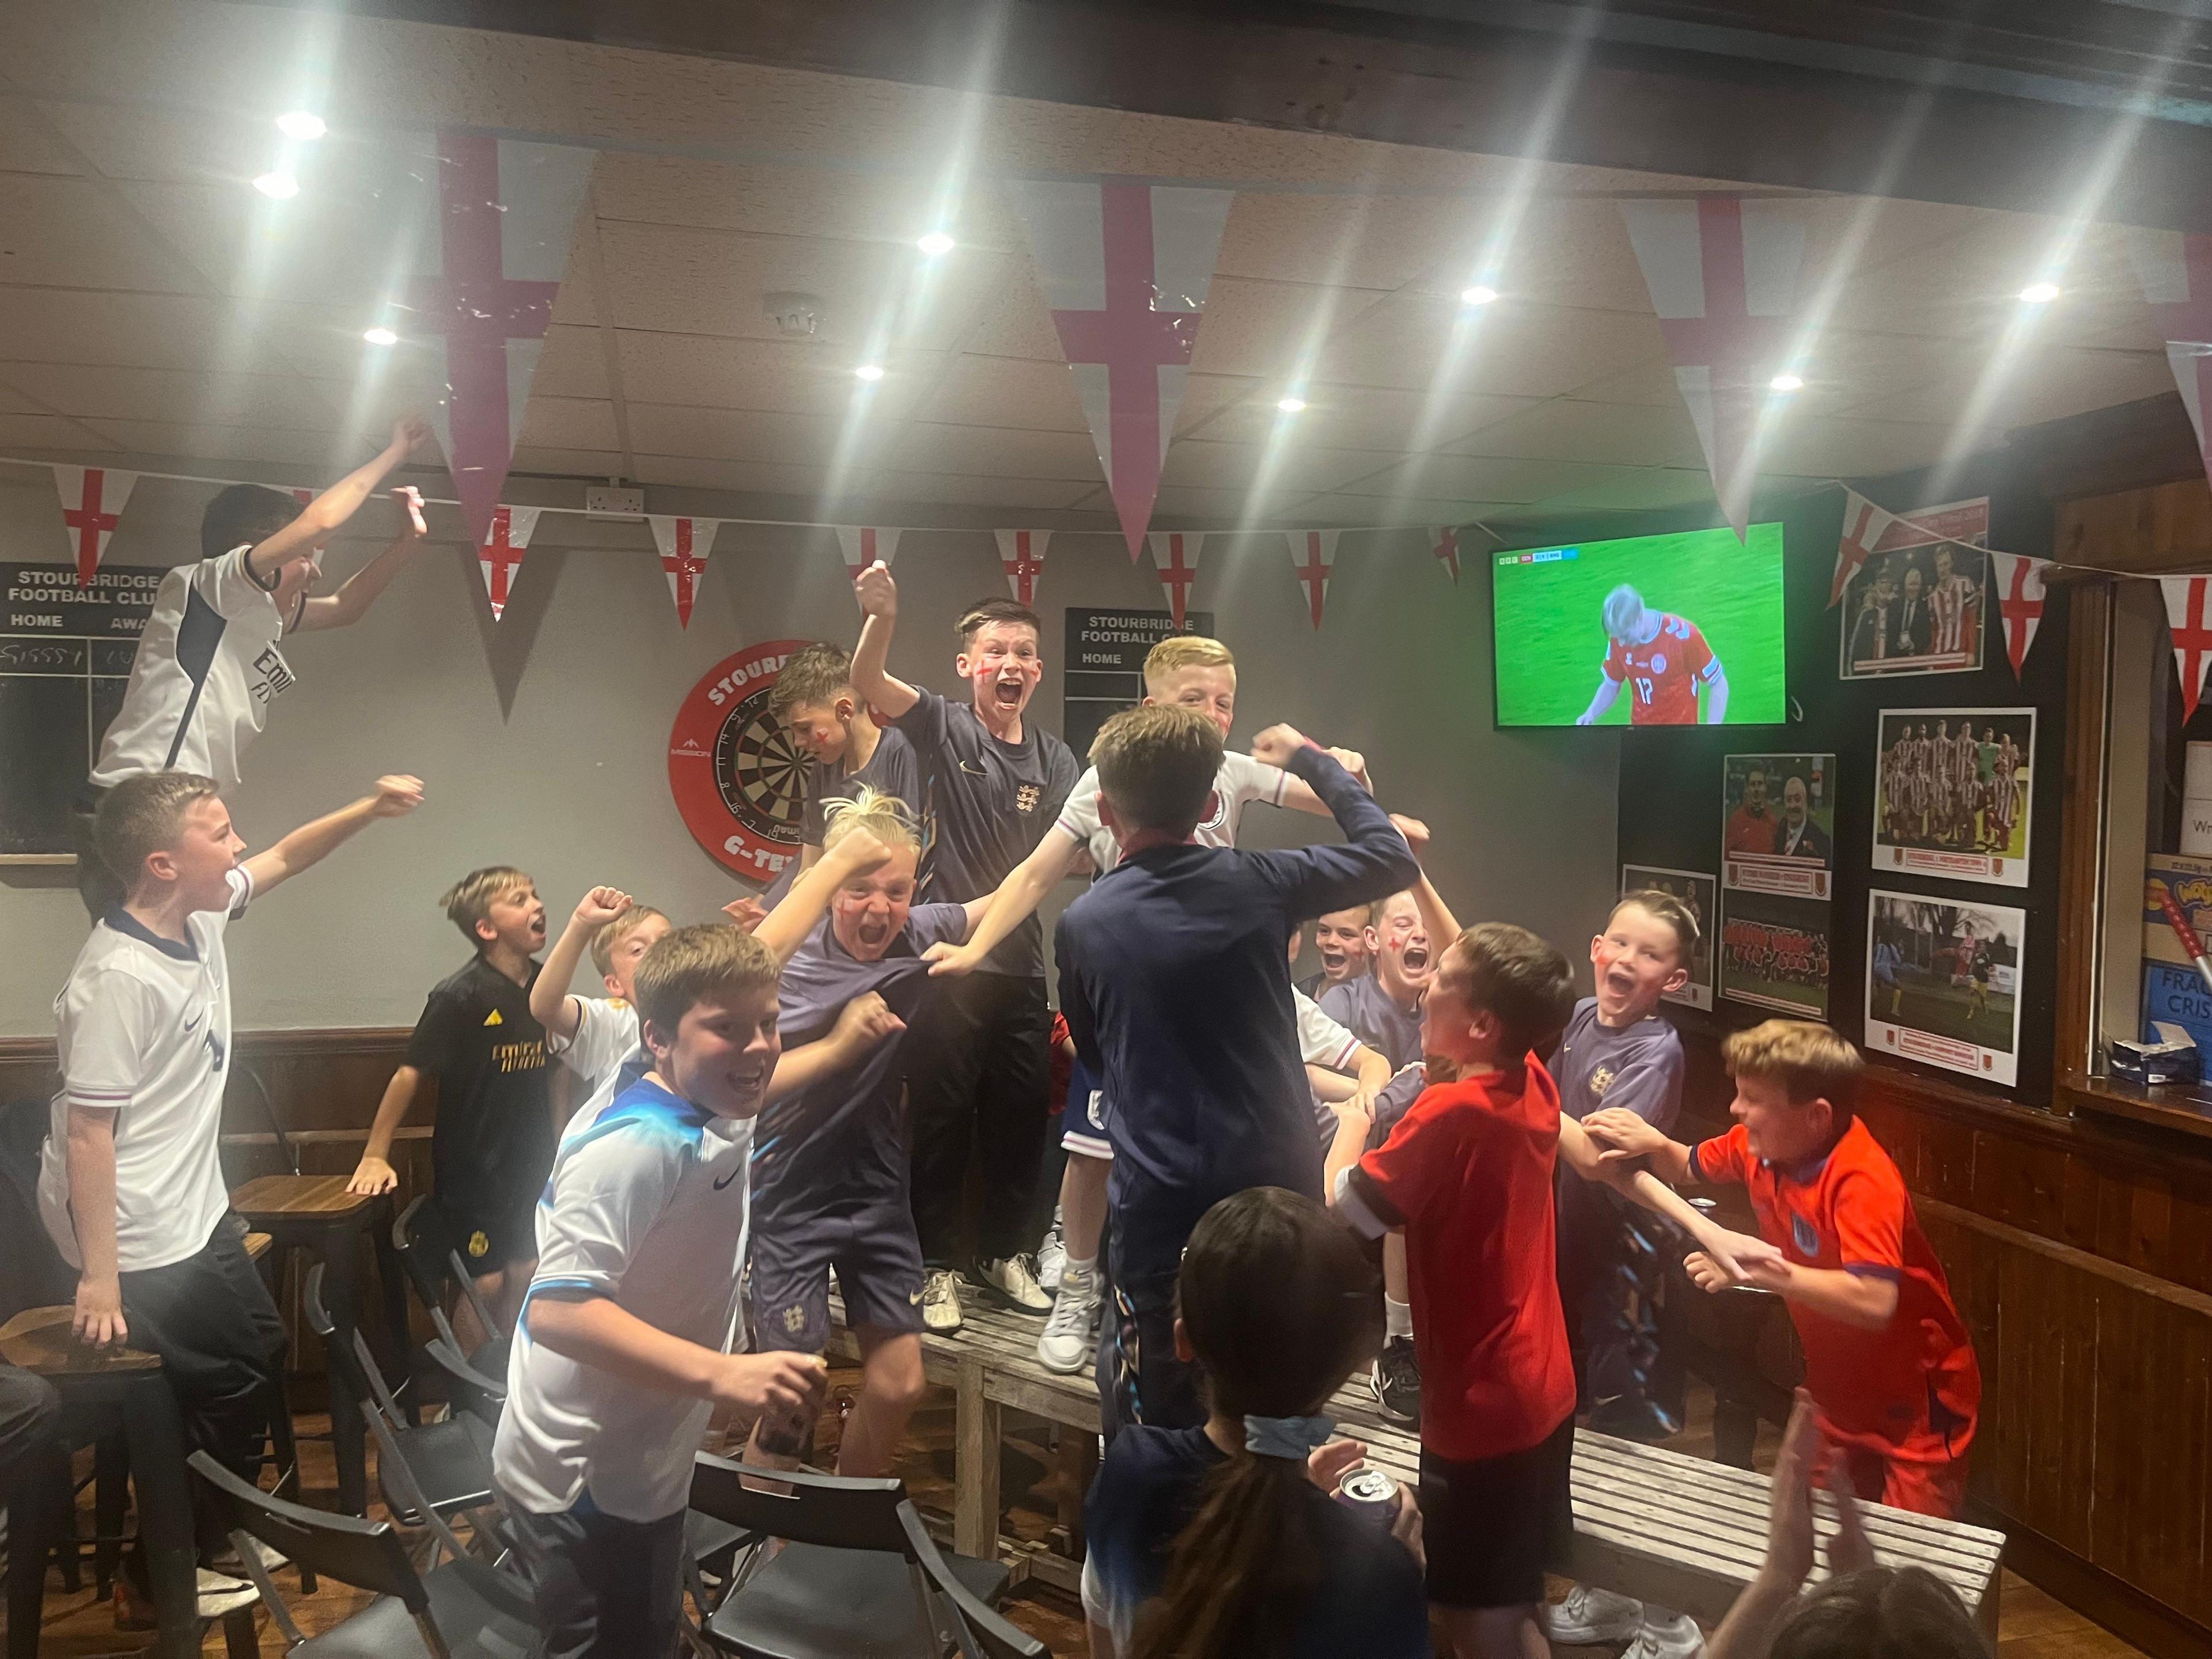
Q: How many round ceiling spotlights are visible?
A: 9